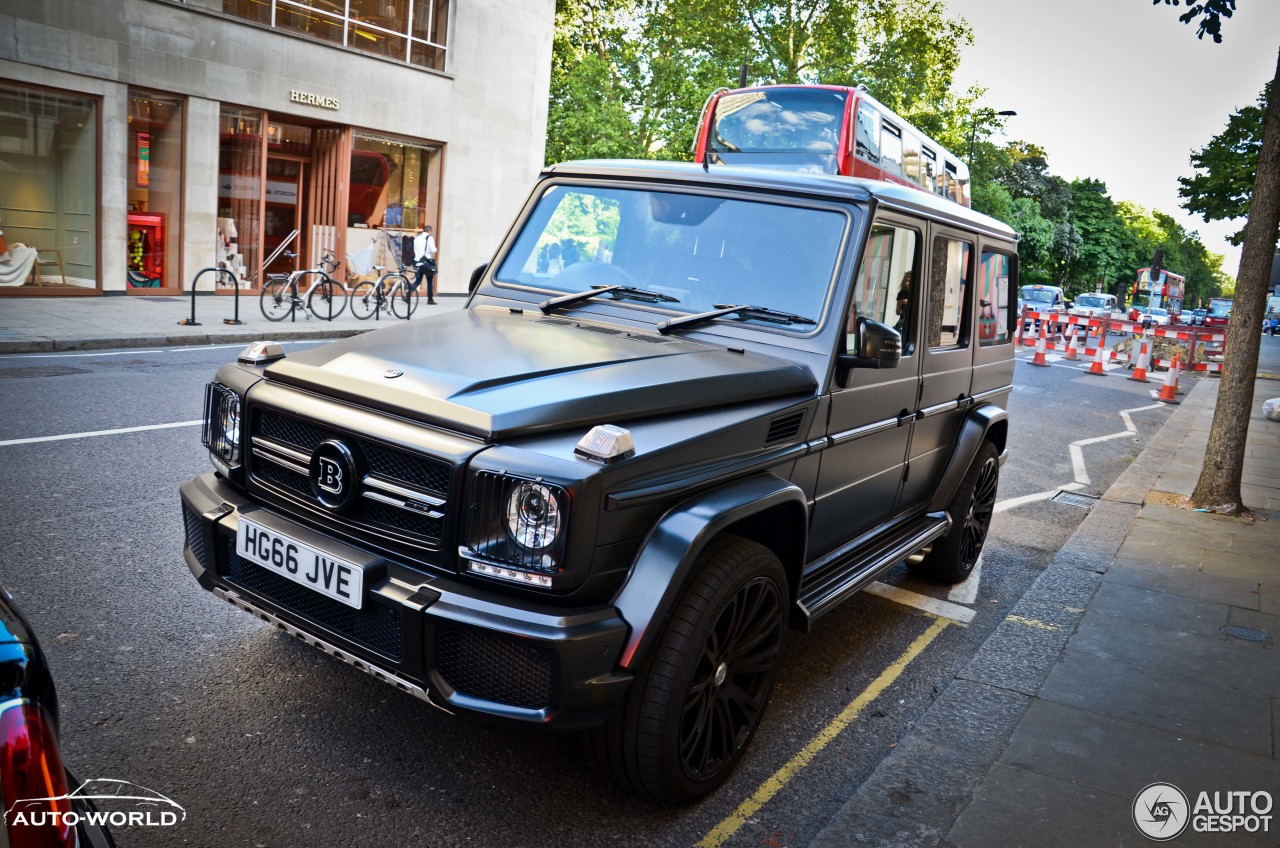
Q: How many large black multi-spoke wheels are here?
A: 2